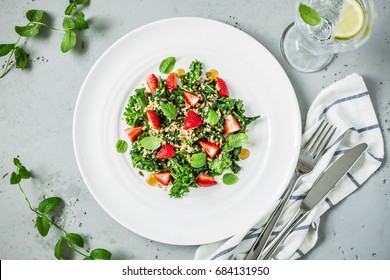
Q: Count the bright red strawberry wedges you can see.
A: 12